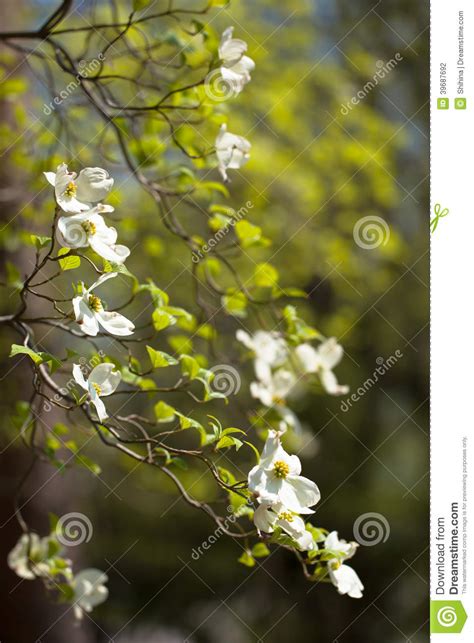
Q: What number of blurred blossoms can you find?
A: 5